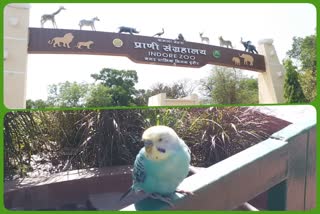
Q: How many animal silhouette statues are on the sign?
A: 8